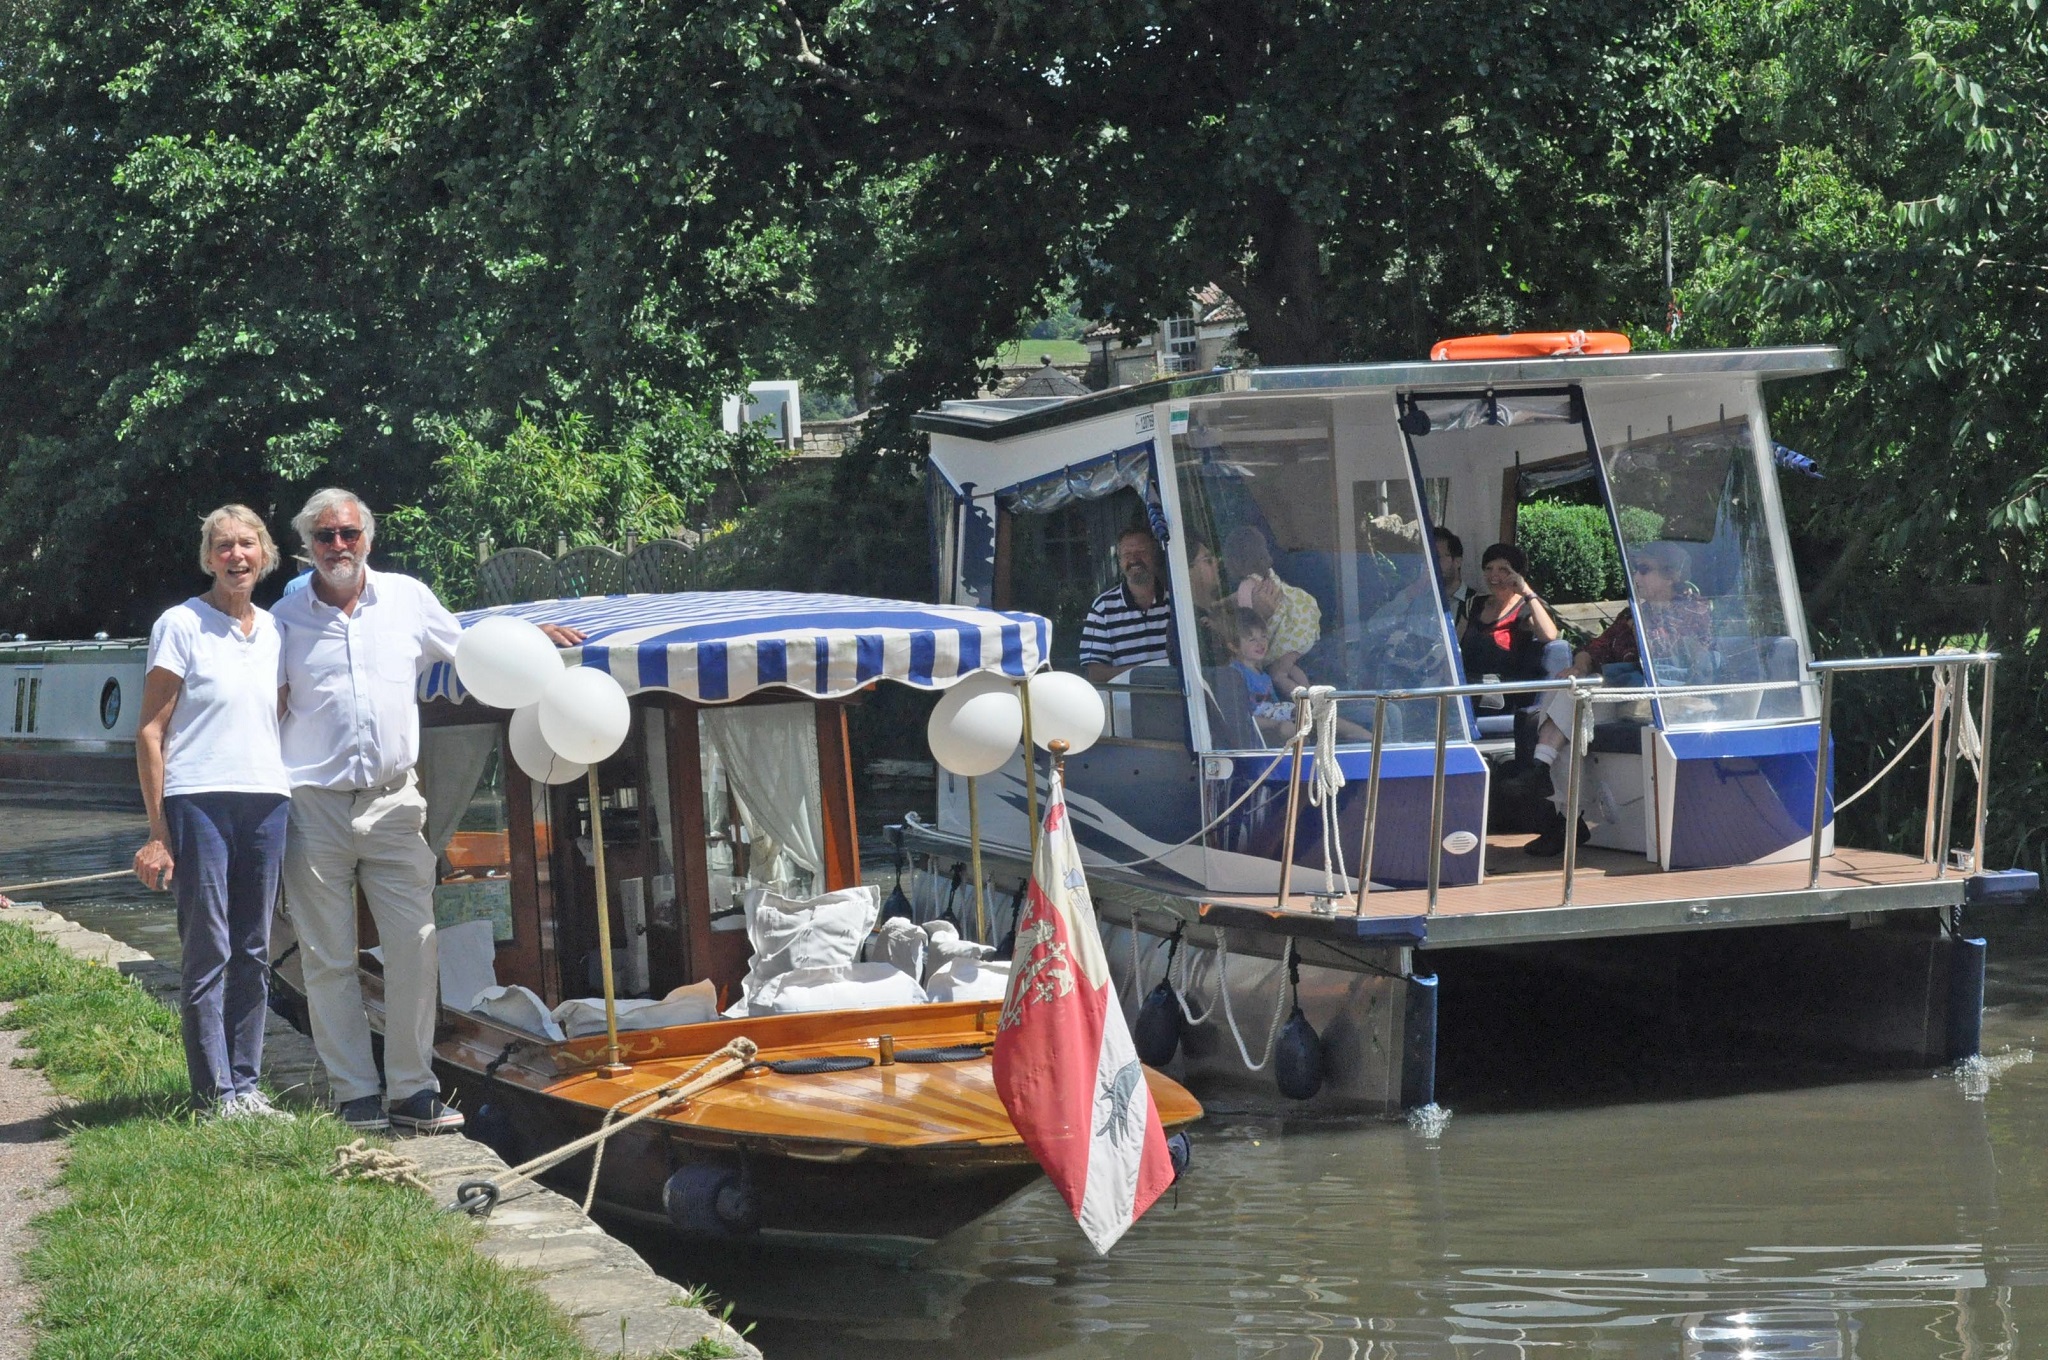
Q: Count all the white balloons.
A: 5